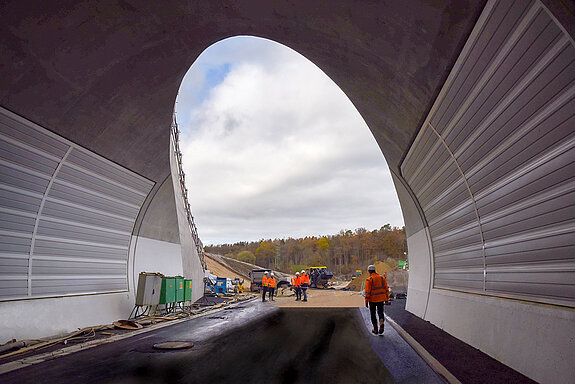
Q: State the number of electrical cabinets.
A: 4